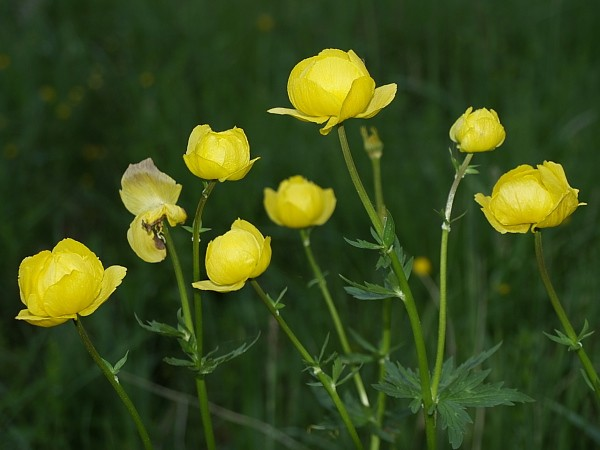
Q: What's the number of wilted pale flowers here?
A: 1